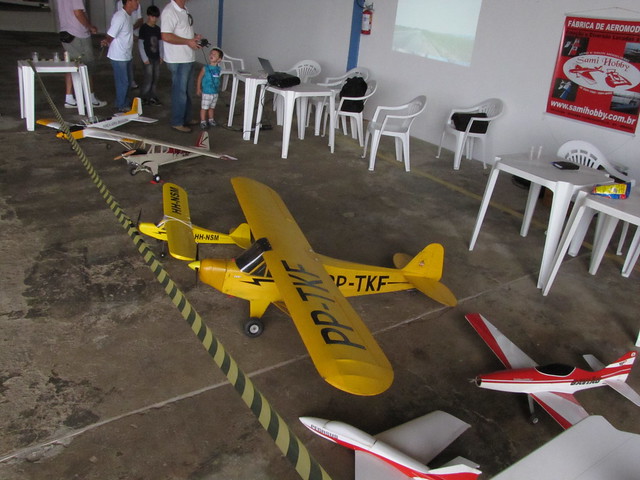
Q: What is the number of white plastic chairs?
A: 7